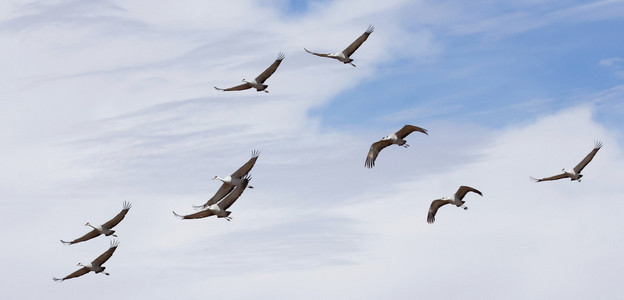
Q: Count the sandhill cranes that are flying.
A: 9